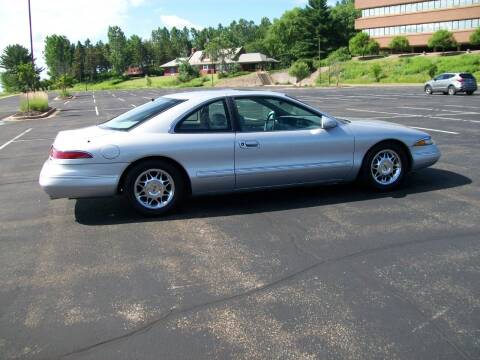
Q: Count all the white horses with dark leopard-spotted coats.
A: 0